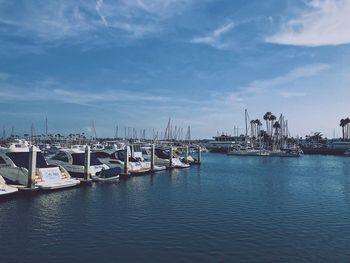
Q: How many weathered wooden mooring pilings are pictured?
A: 7